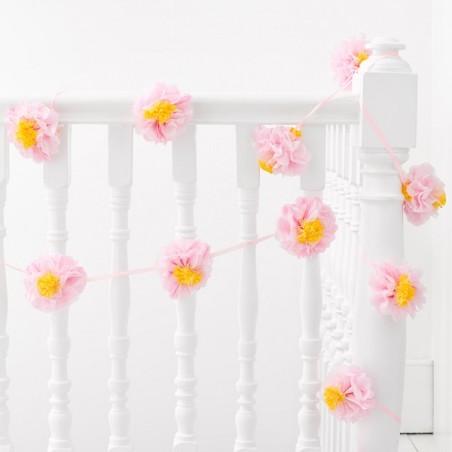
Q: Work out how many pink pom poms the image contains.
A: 10